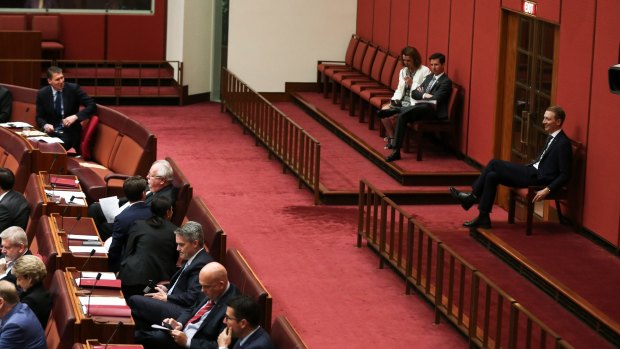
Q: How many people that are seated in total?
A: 13